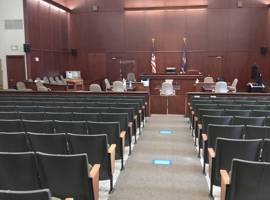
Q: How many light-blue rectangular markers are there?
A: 2